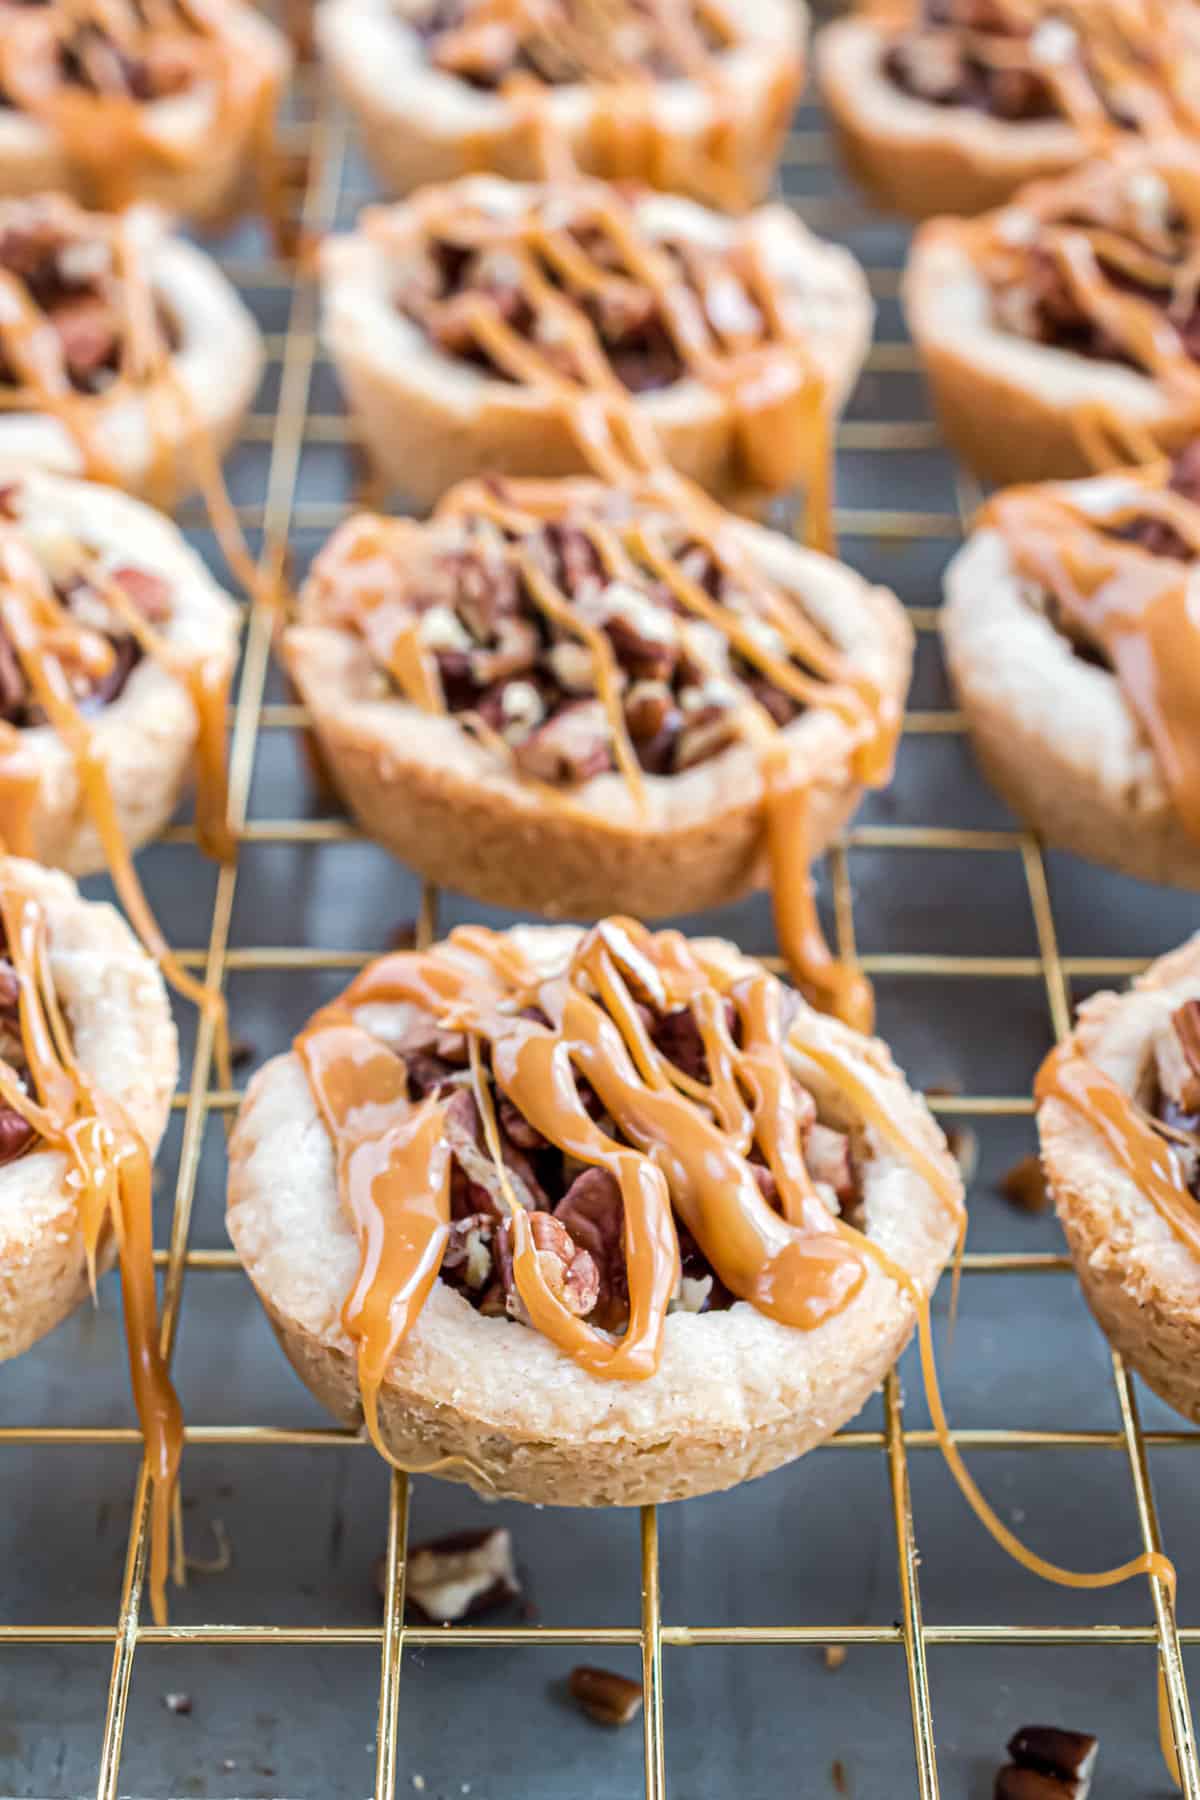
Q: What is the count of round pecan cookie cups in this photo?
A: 12